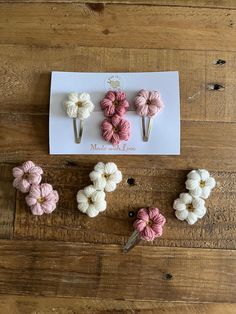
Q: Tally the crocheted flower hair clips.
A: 7